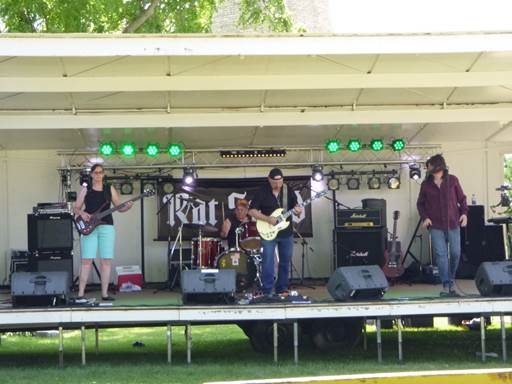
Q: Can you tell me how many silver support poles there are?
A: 10